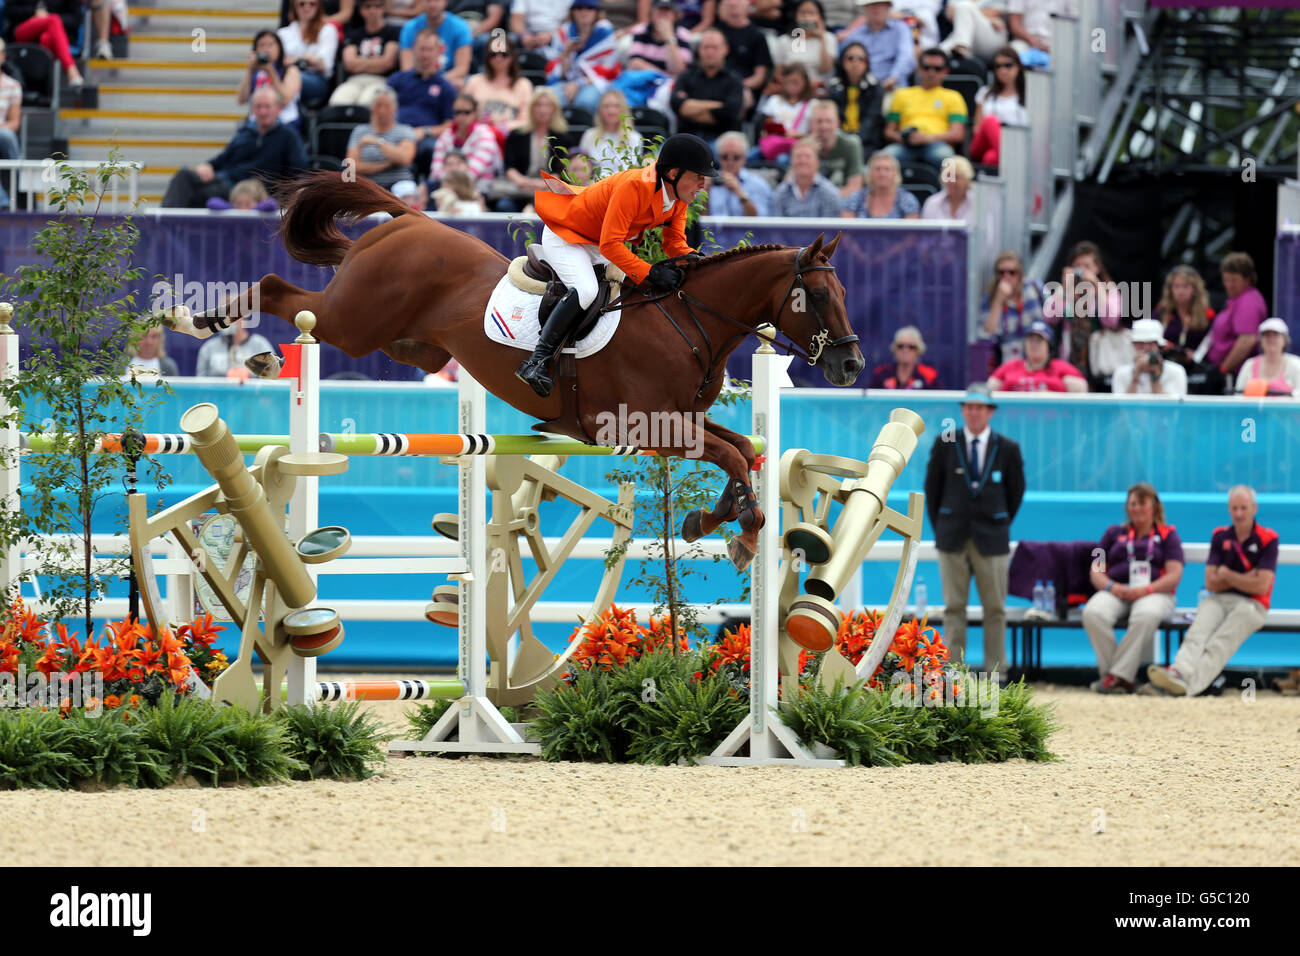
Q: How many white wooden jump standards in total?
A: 4